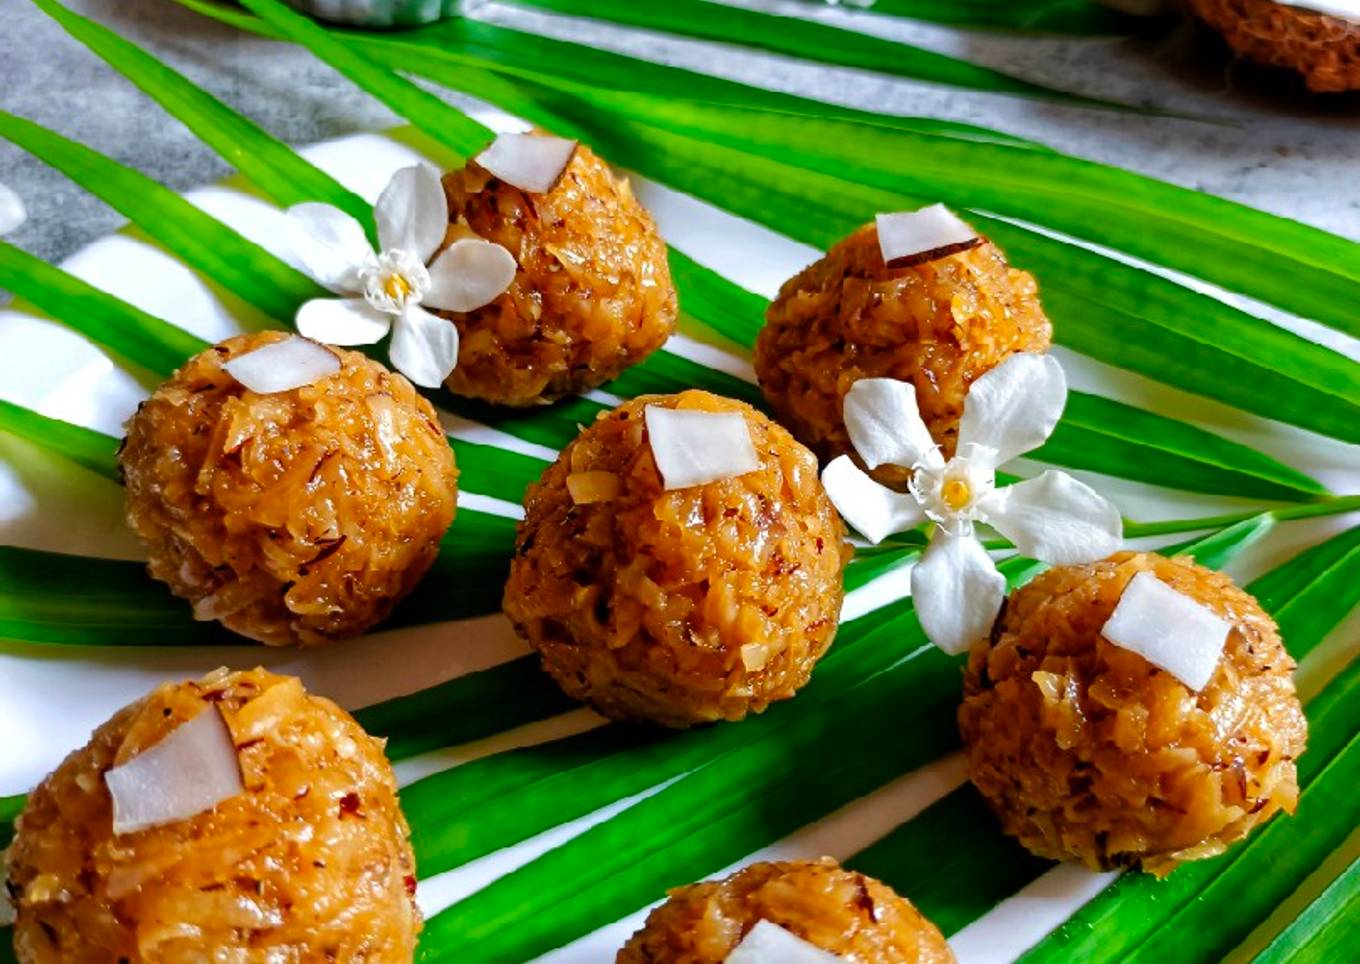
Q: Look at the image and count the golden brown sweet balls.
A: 7